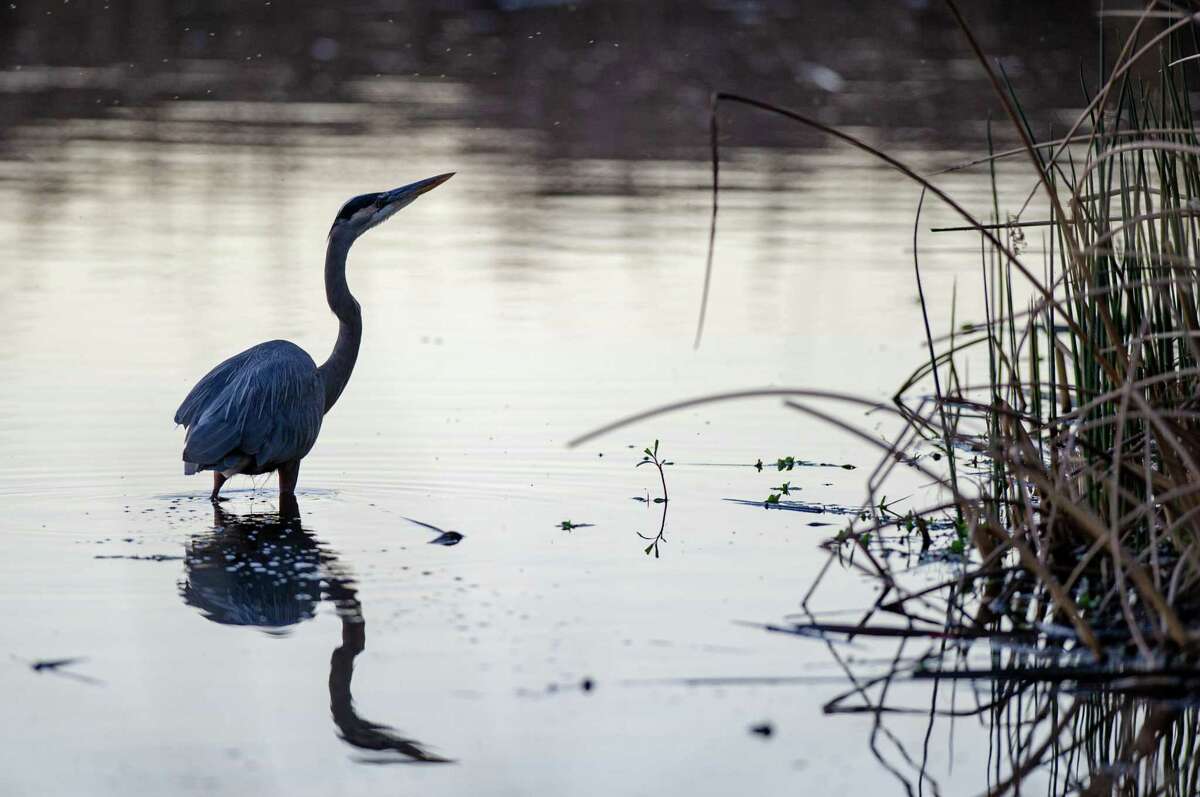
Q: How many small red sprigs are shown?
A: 0